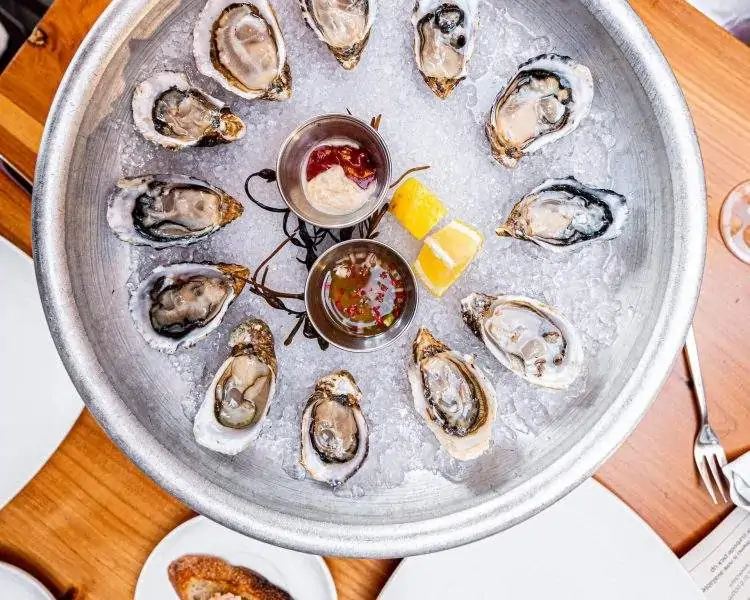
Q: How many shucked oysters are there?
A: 12